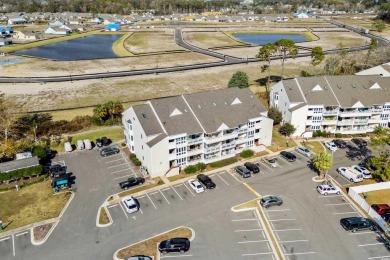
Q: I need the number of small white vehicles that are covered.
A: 3